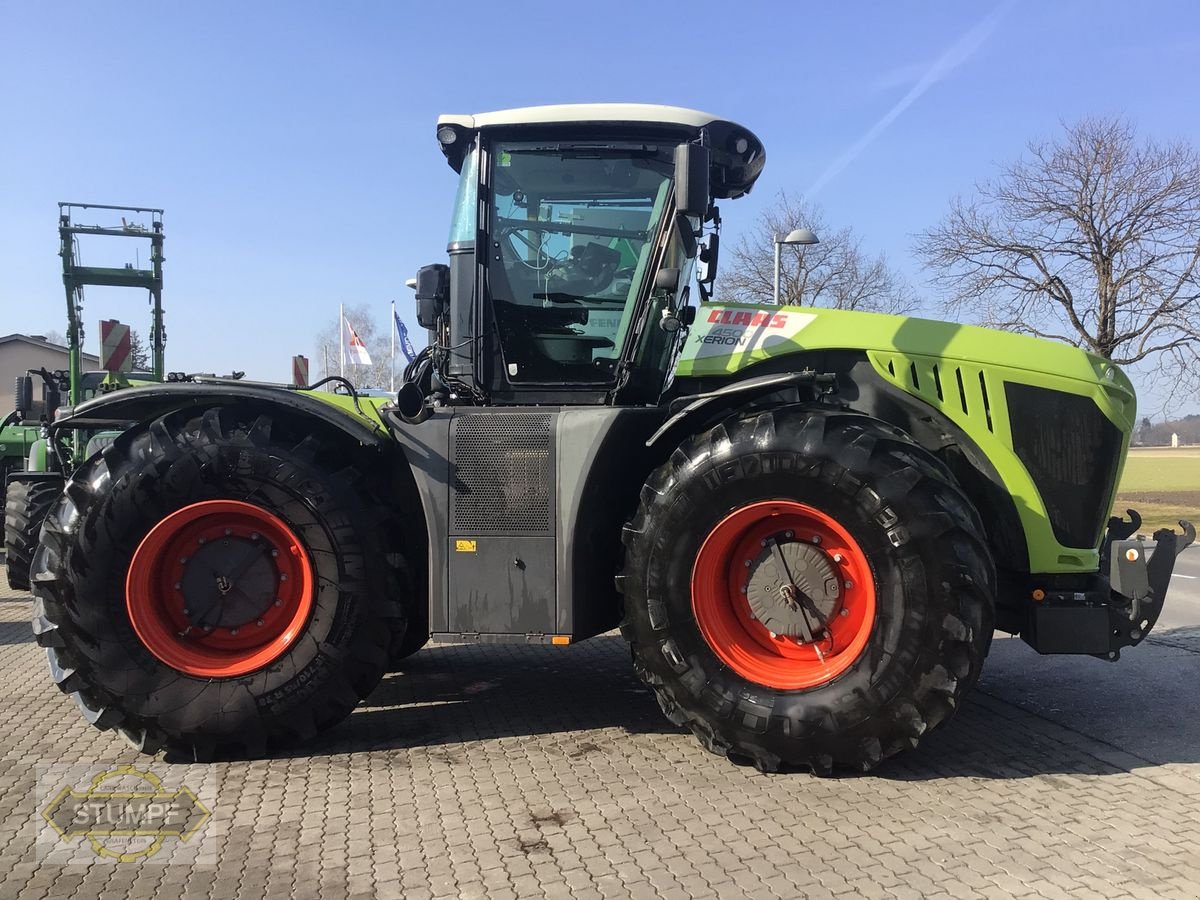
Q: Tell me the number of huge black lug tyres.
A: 2